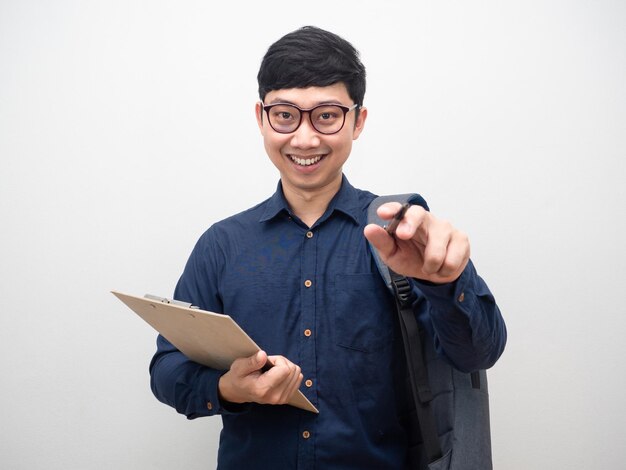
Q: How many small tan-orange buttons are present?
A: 7